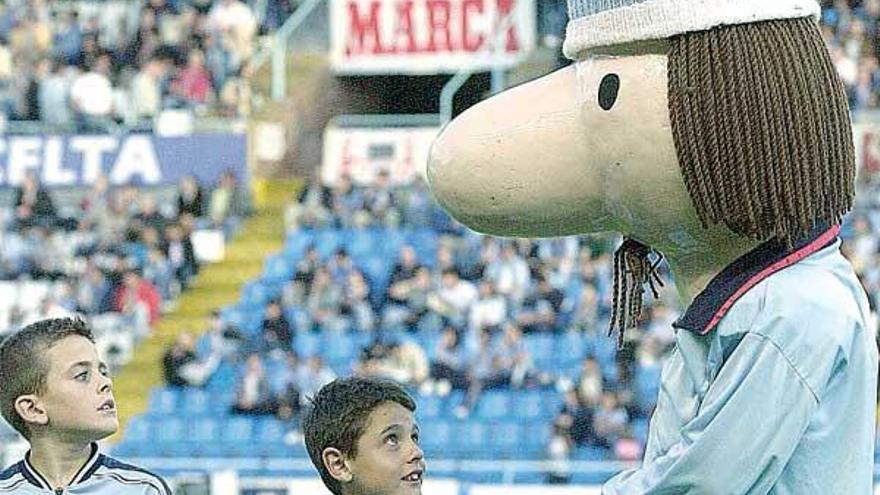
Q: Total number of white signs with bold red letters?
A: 1